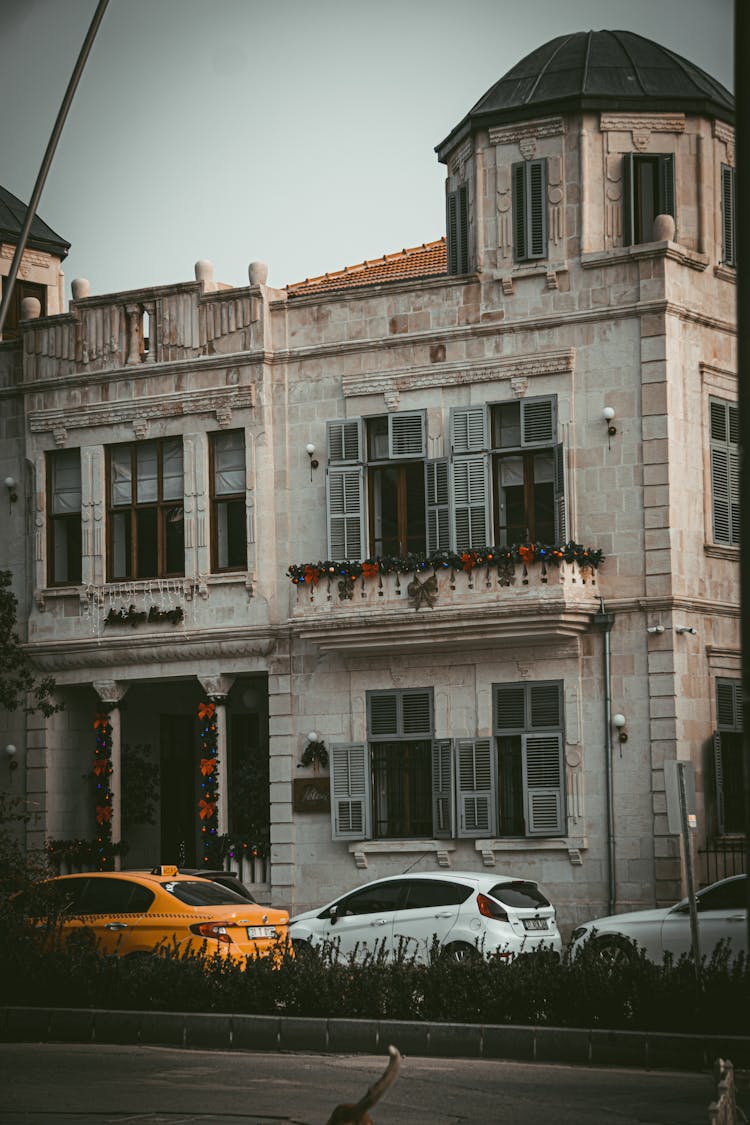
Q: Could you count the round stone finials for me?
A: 5